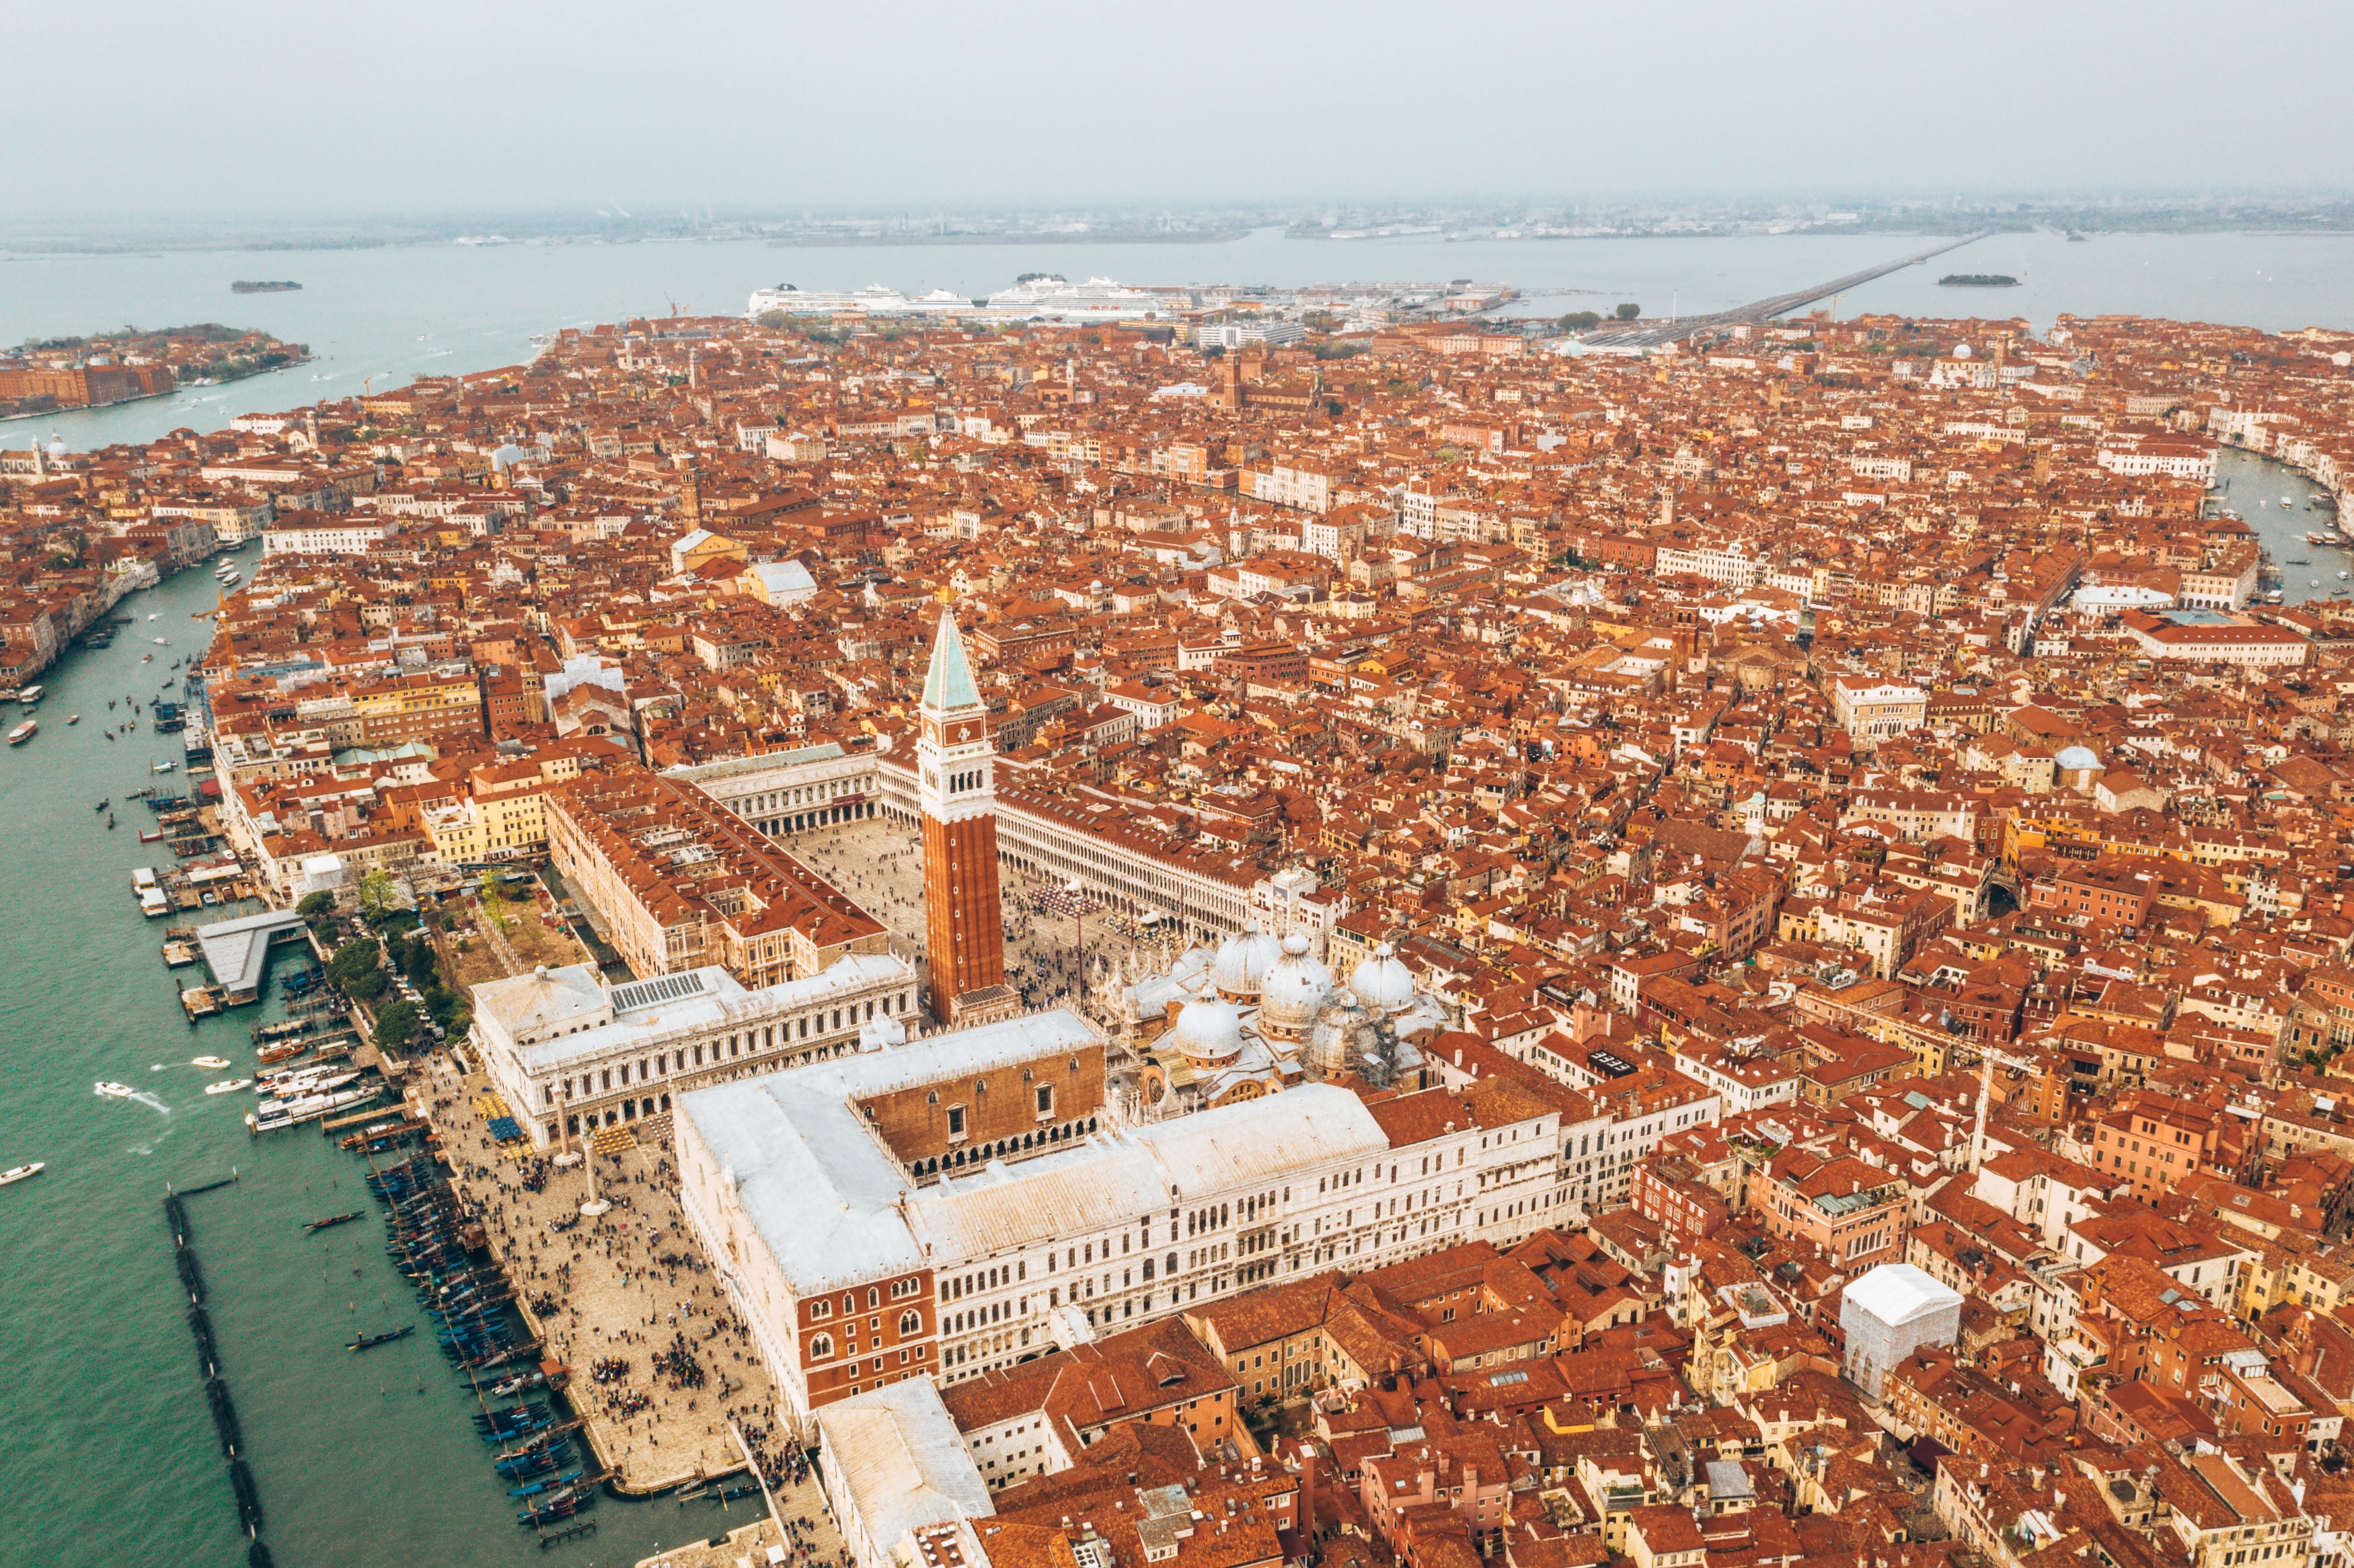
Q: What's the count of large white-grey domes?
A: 5